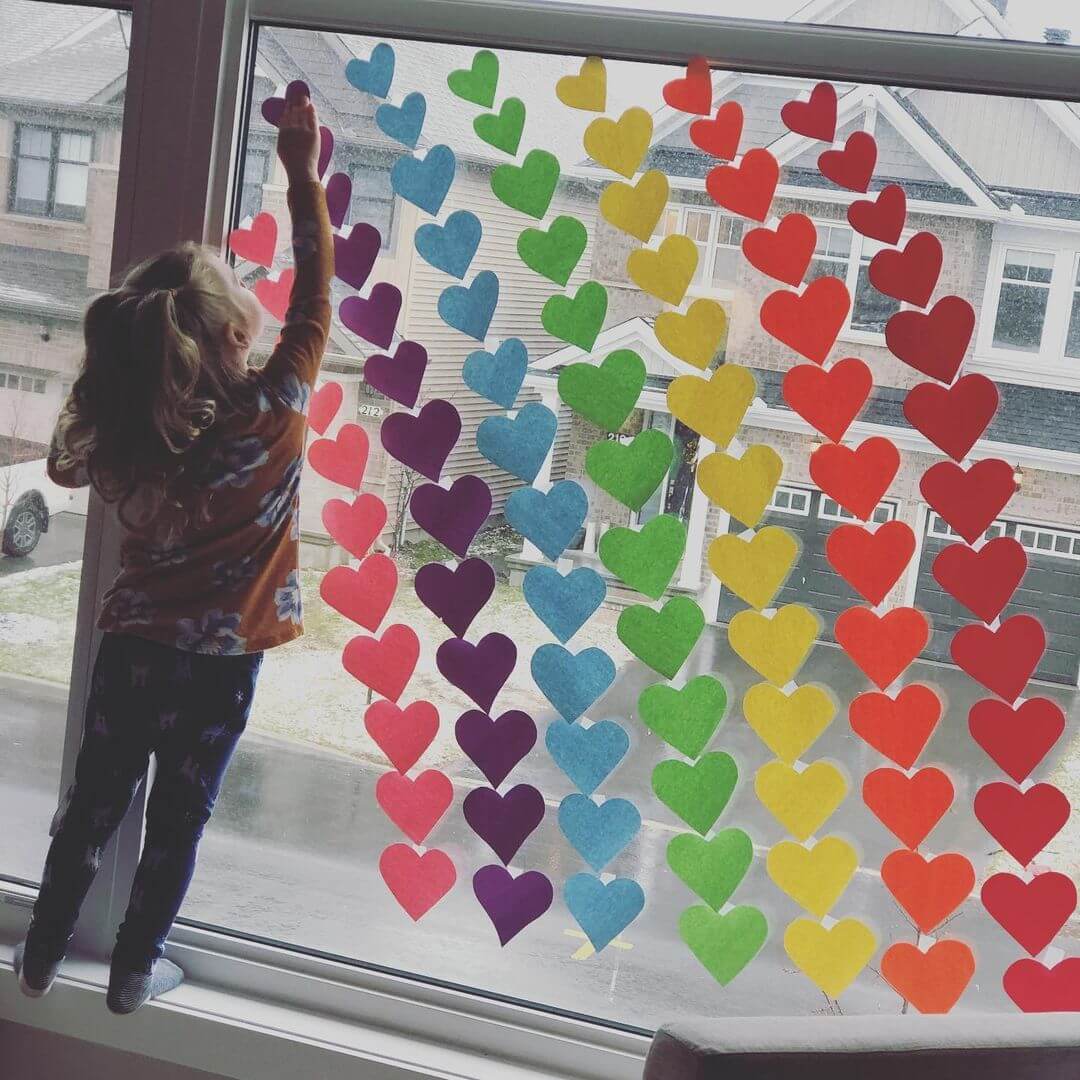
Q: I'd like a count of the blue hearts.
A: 13